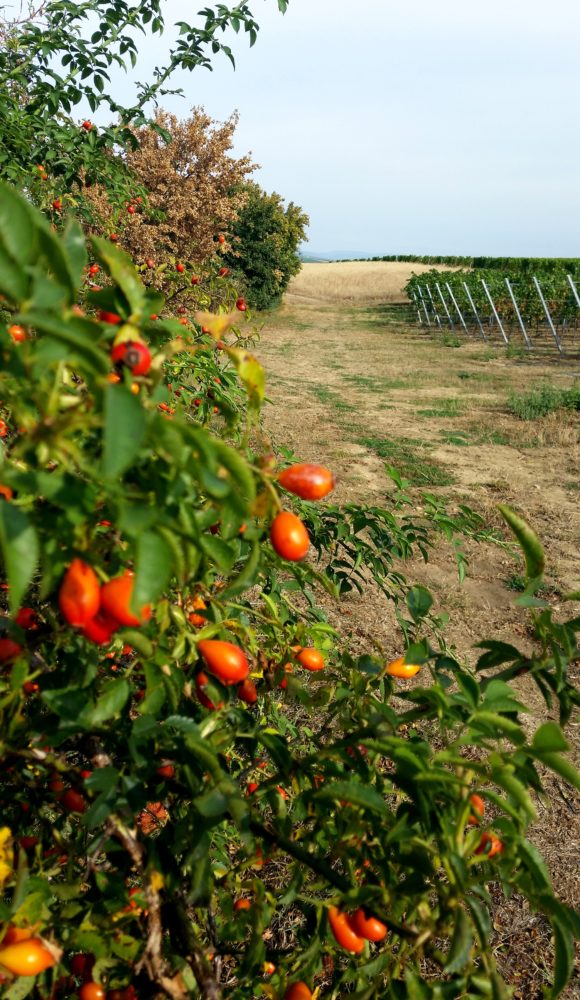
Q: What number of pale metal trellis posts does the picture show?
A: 10